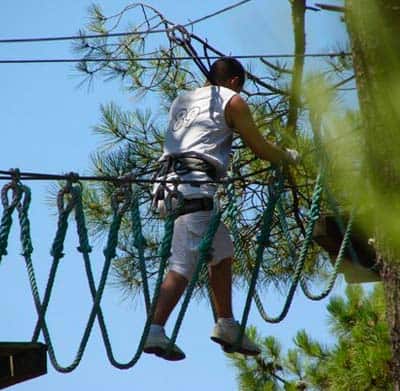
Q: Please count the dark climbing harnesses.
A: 1